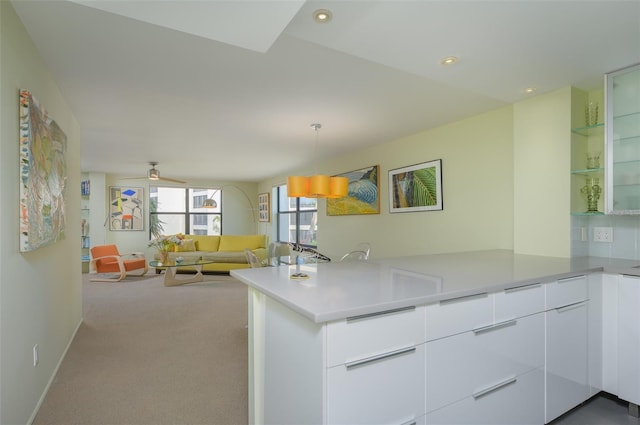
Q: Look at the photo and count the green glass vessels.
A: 3